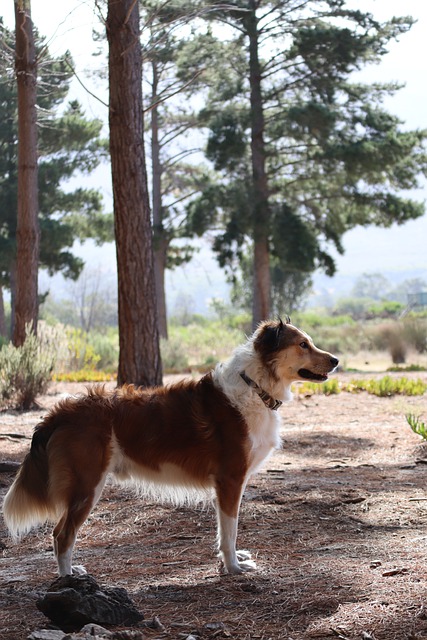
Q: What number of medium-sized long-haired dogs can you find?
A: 1